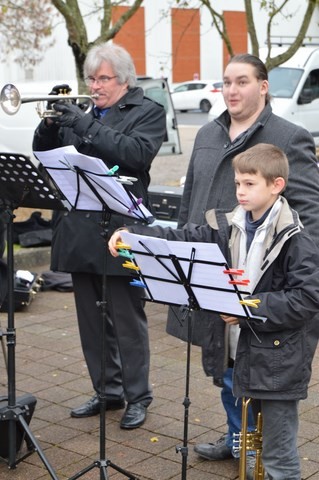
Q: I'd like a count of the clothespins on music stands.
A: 10